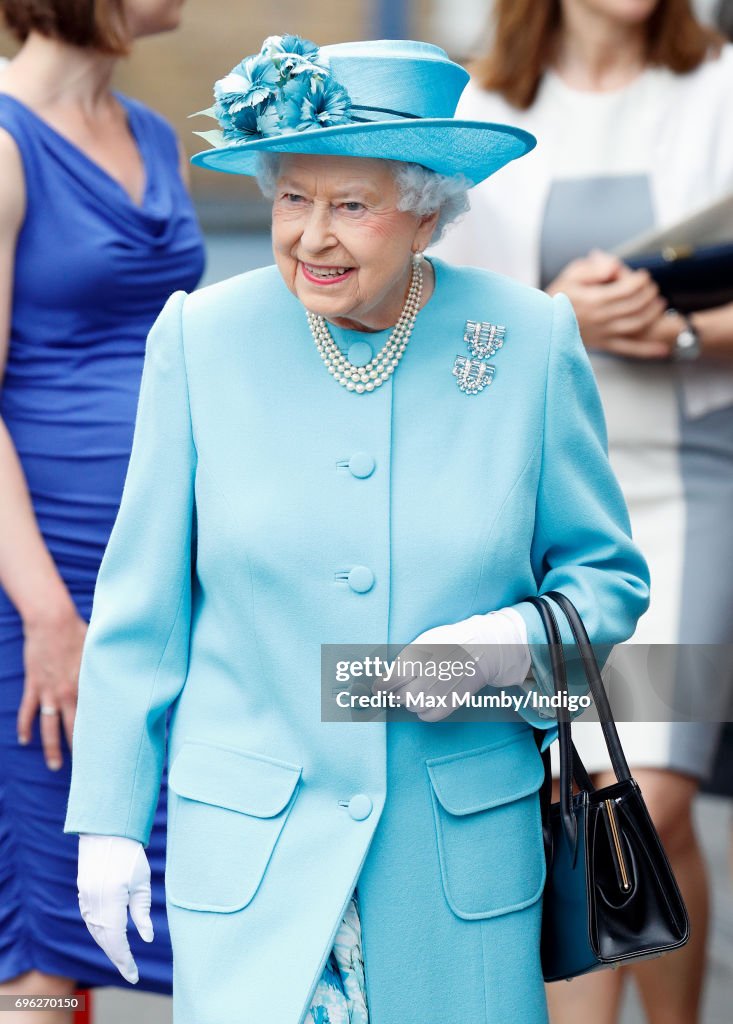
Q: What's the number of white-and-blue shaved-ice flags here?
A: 0